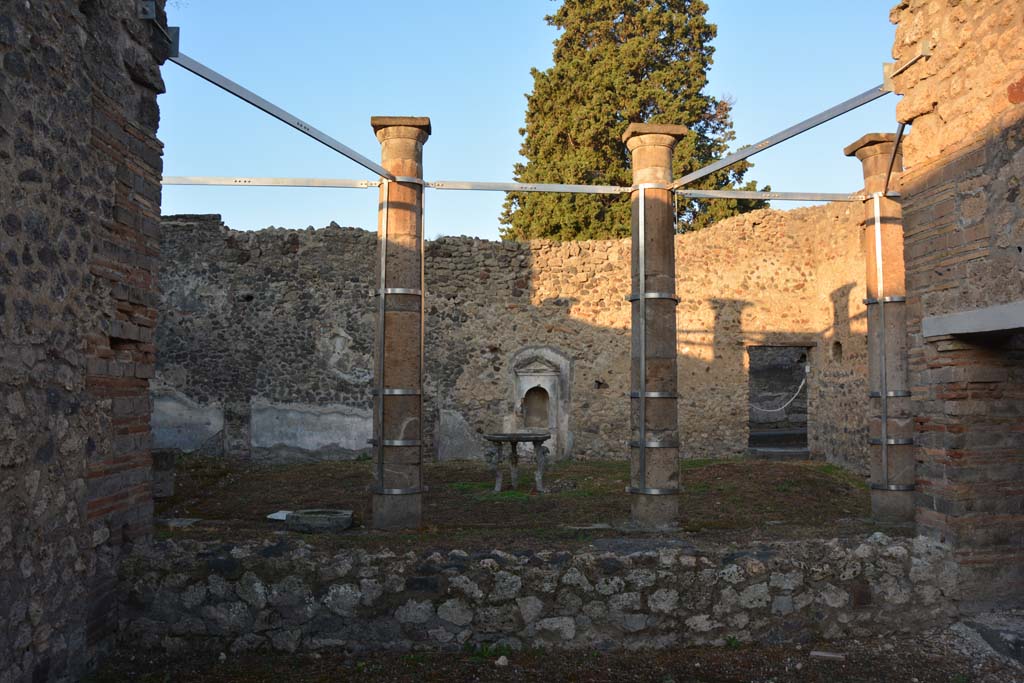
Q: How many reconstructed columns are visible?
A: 3